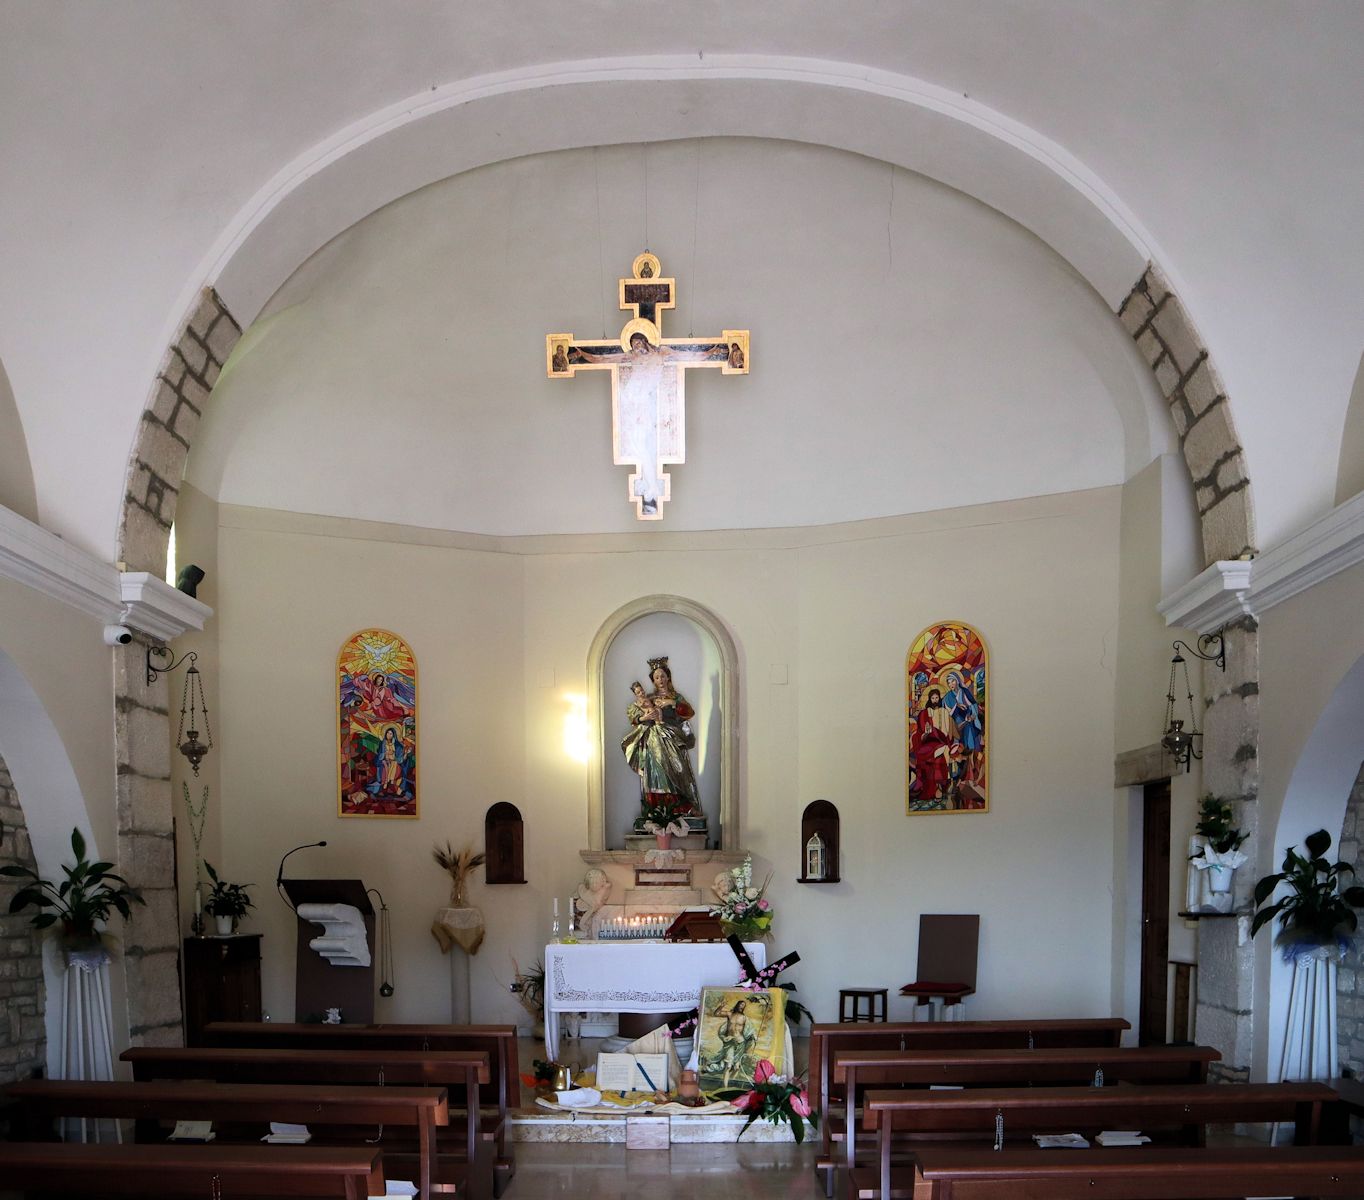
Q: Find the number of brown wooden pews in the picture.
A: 8